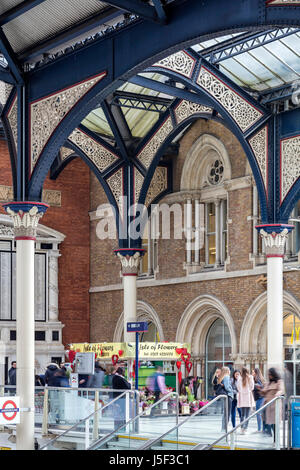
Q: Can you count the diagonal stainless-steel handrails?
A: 4